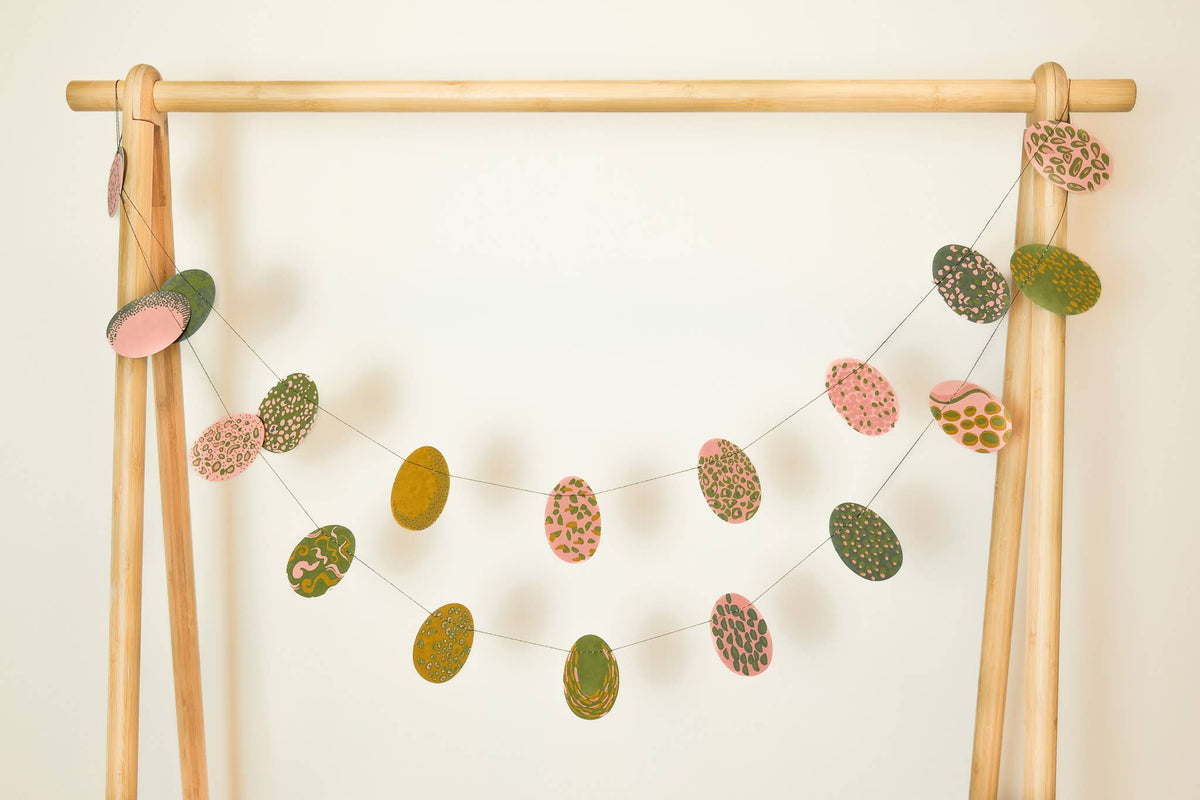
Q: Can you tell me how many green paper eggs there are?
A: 7